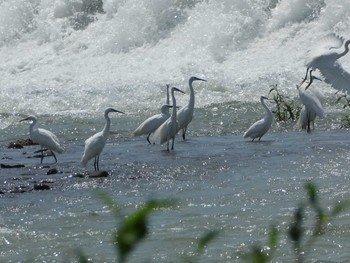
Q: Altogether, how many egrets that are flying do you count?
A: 1